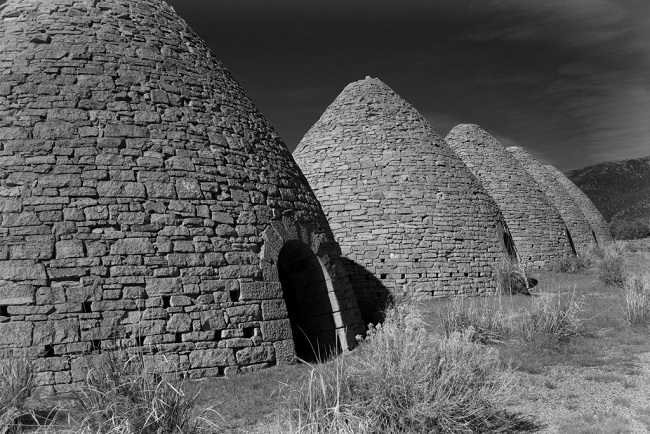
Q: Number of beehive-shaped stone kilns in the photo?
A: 5